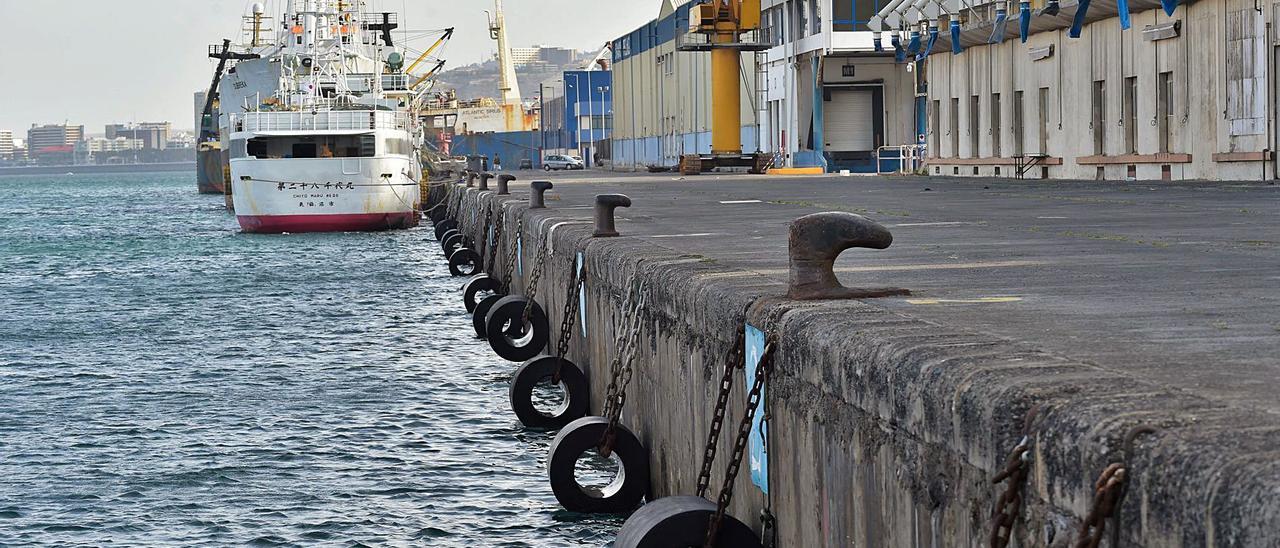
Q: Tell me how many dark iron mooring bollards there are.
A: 6